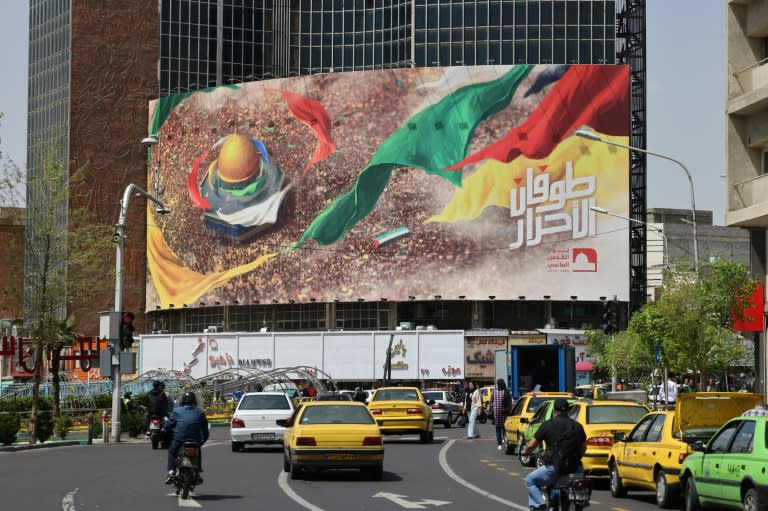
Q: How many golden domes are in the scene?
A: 1